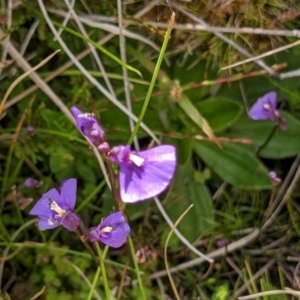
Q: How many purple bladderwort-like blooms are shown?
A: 5